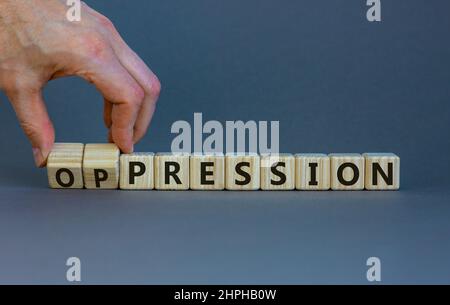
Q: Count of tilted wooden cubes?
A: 2